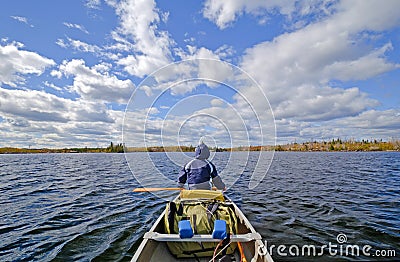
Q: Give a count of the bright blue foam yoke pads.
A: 2